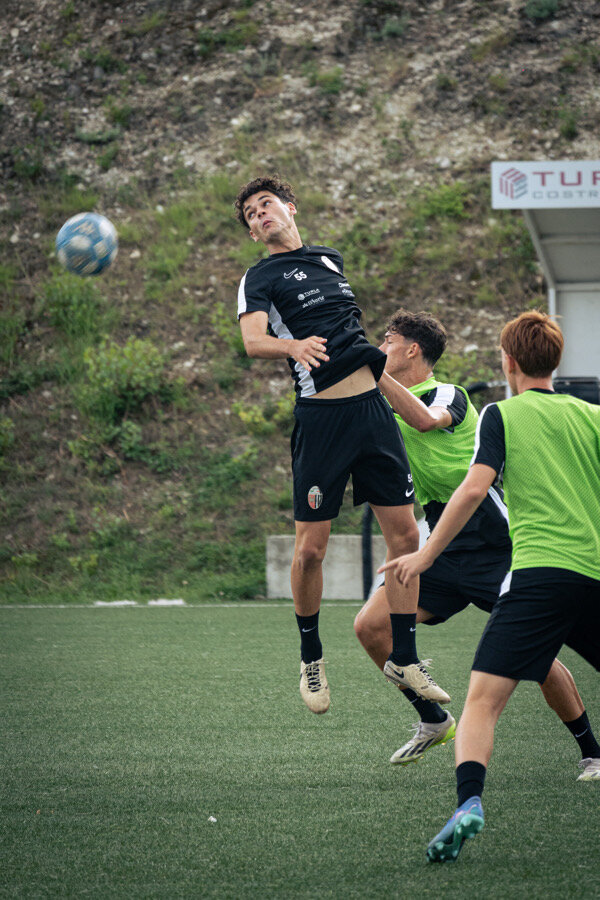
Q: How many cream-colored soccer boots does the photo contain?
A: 2